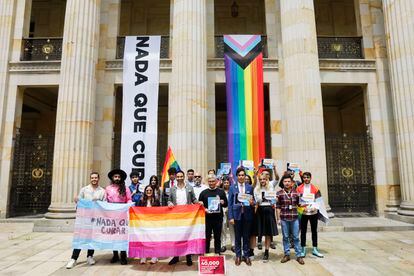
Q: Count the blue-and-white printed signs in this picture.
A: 9